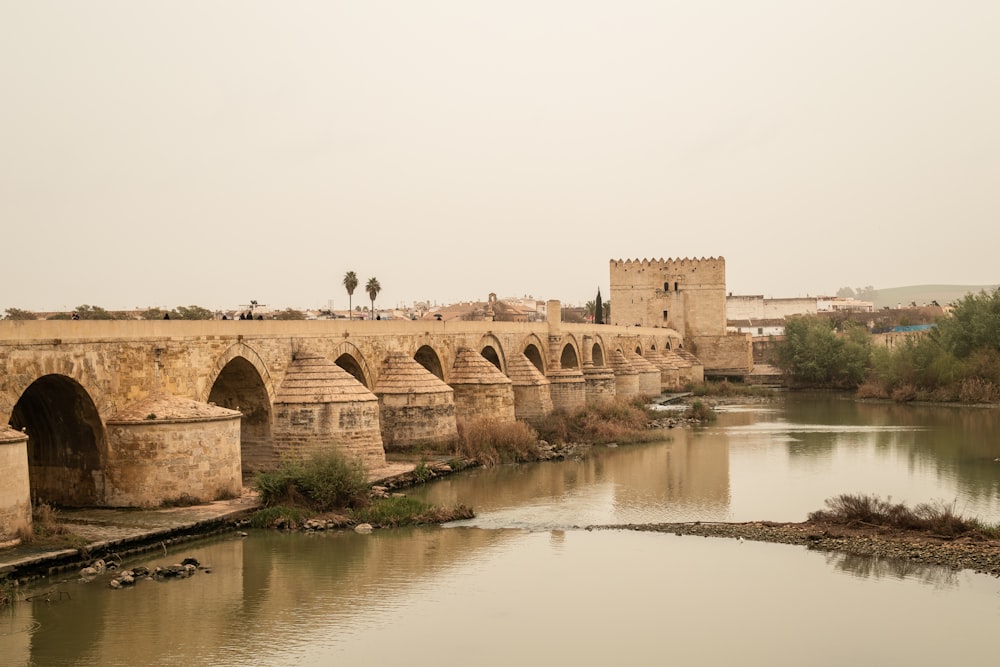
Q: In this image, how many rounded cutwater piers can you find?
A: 13